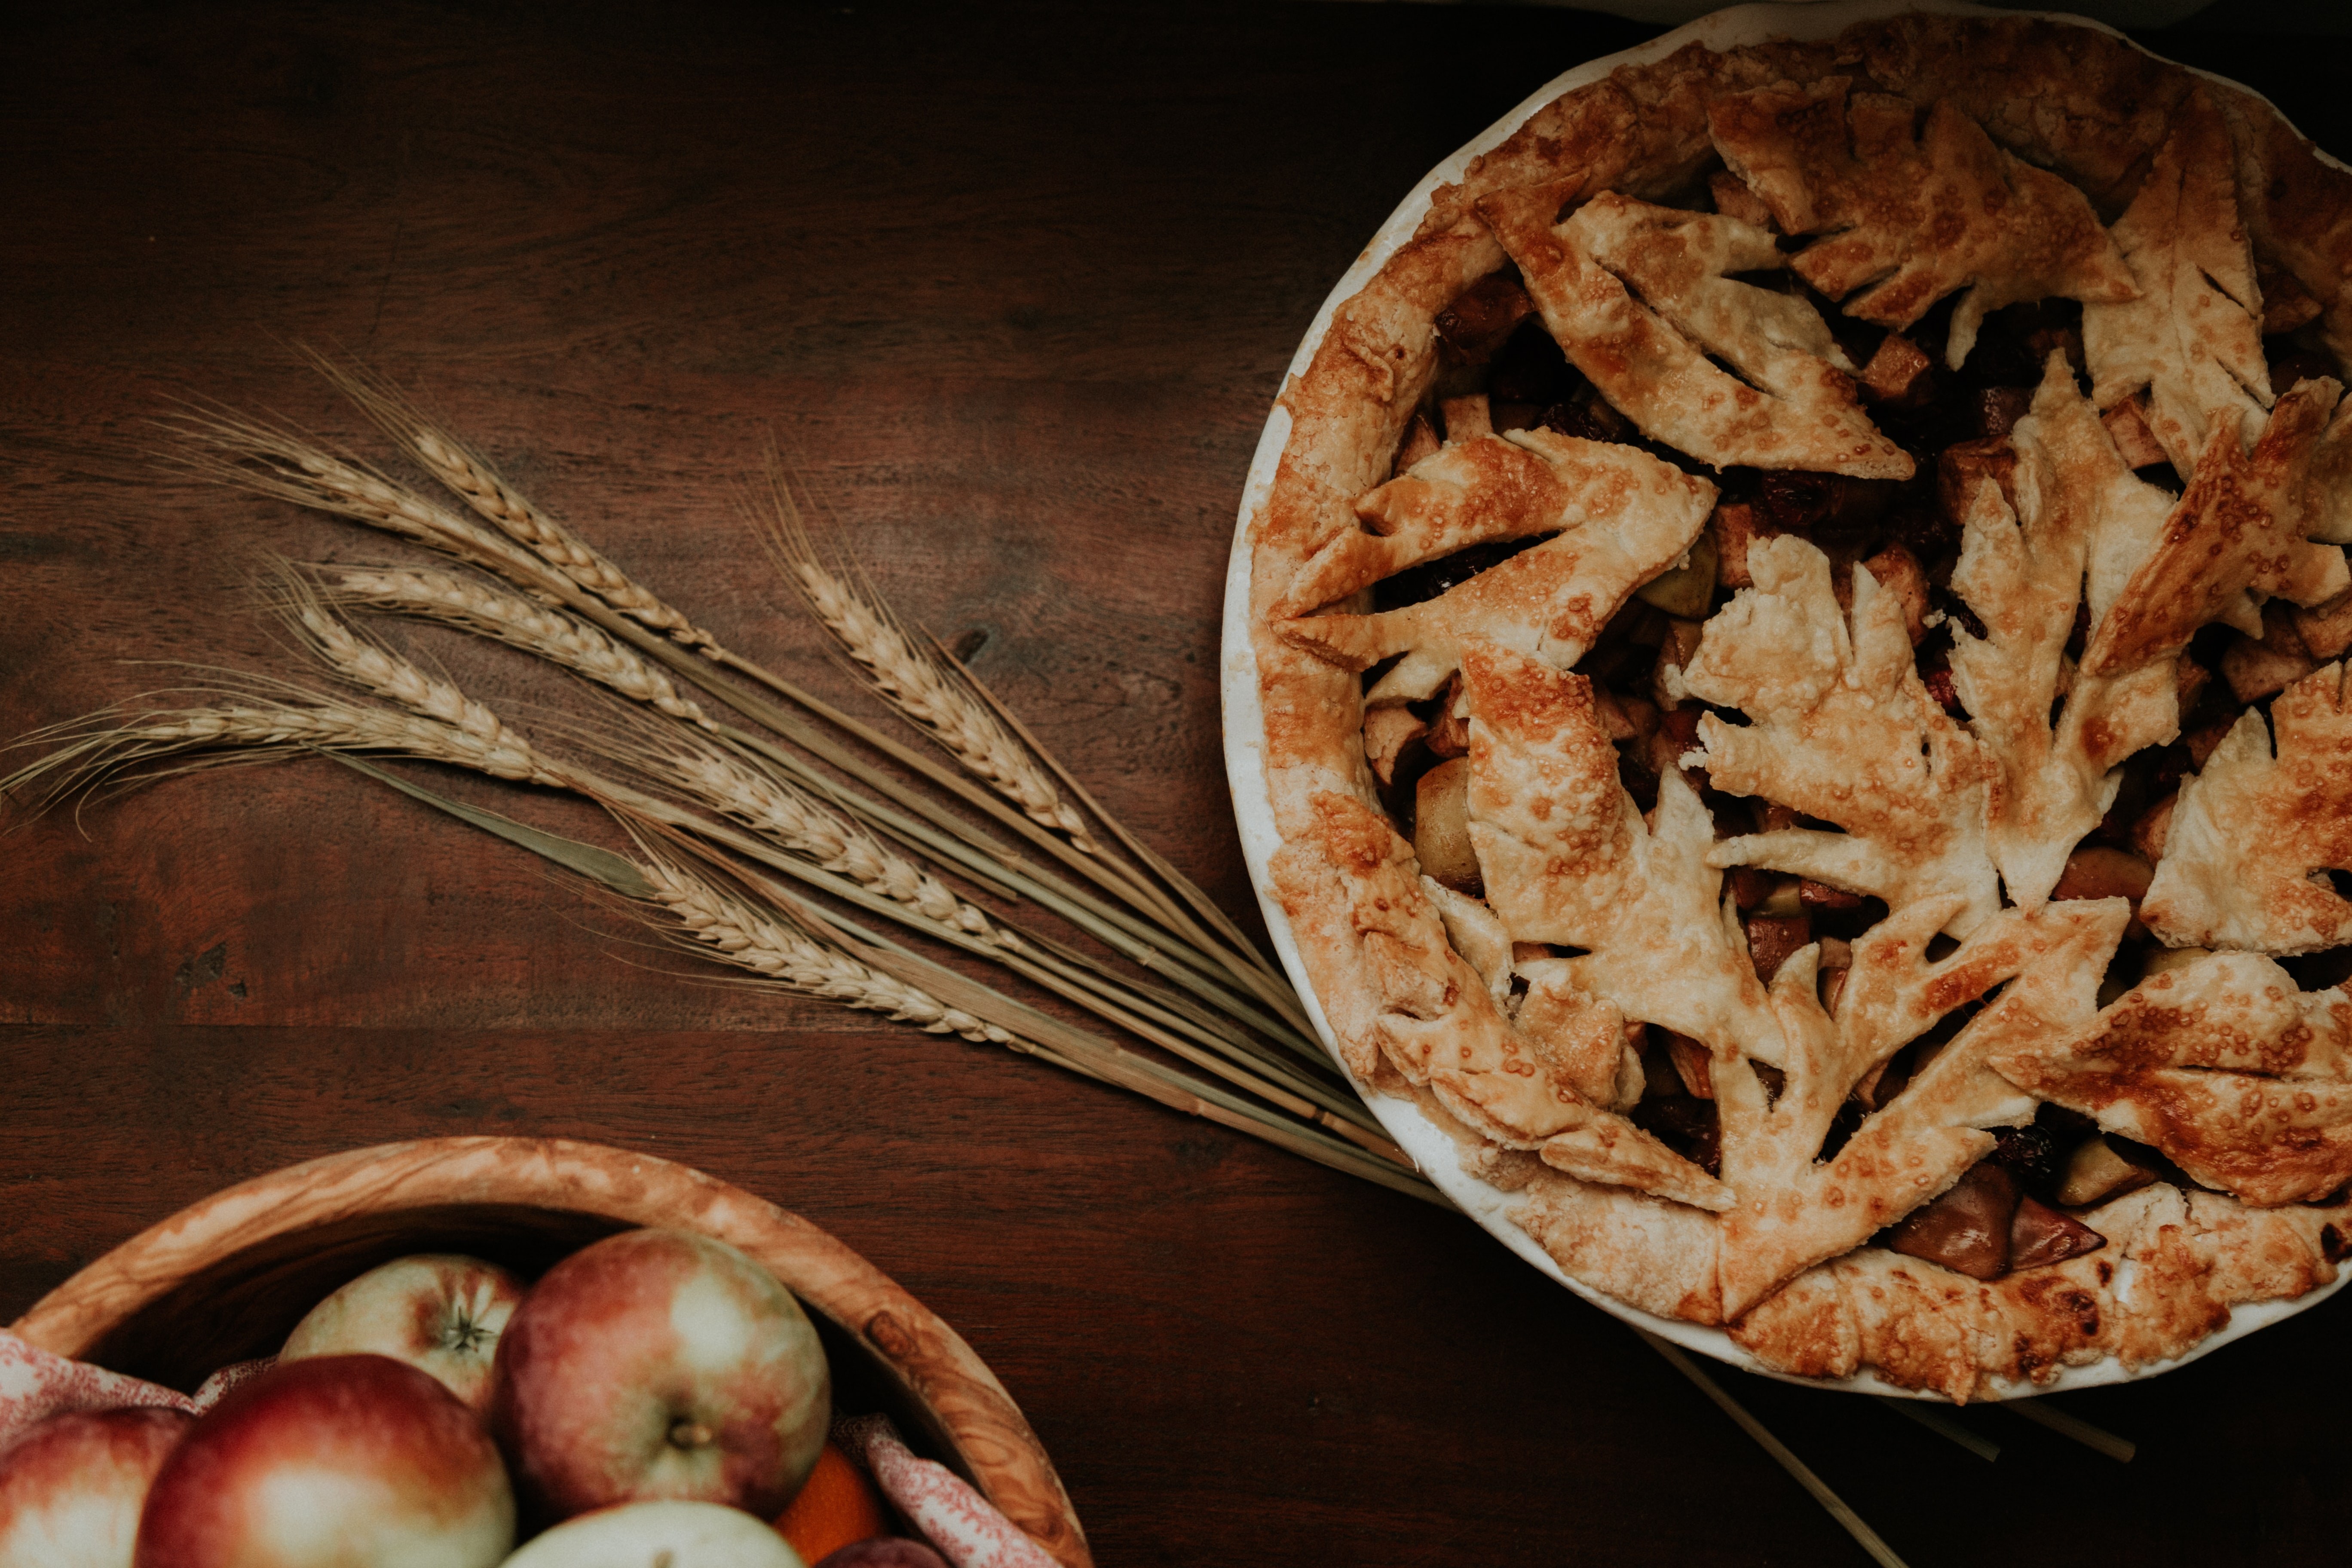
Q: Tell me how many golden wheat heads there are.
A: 8